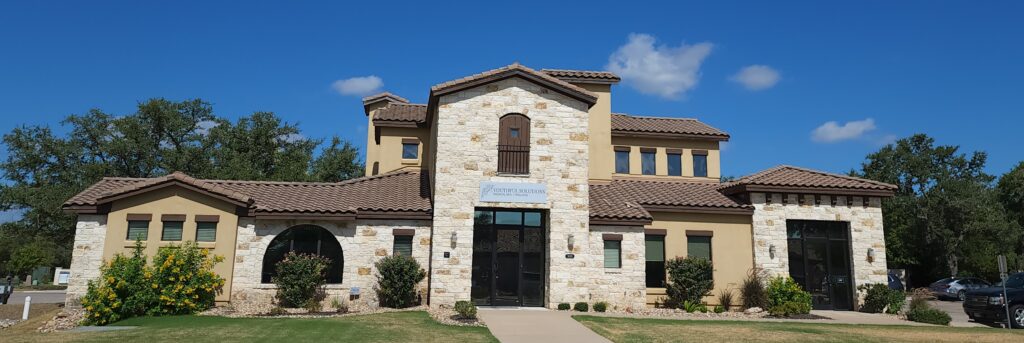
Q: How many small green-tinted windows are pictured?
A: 5